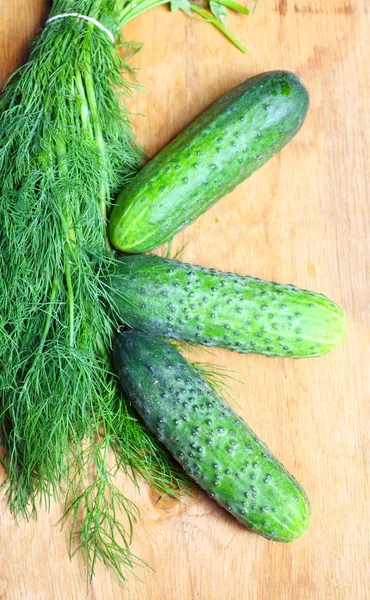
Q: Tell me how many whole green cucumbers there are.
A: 3